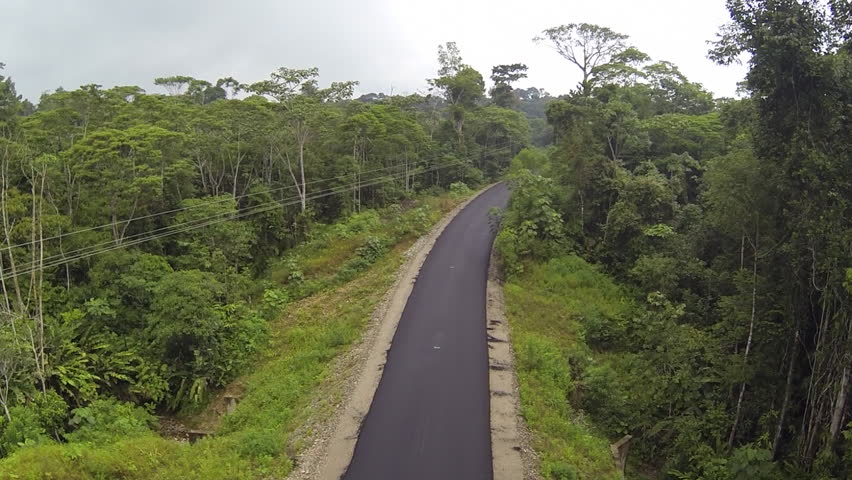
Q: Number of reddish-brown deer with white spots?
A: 0